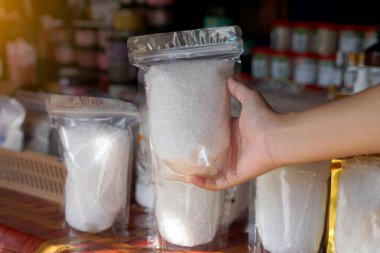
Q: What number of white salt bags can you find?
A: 5